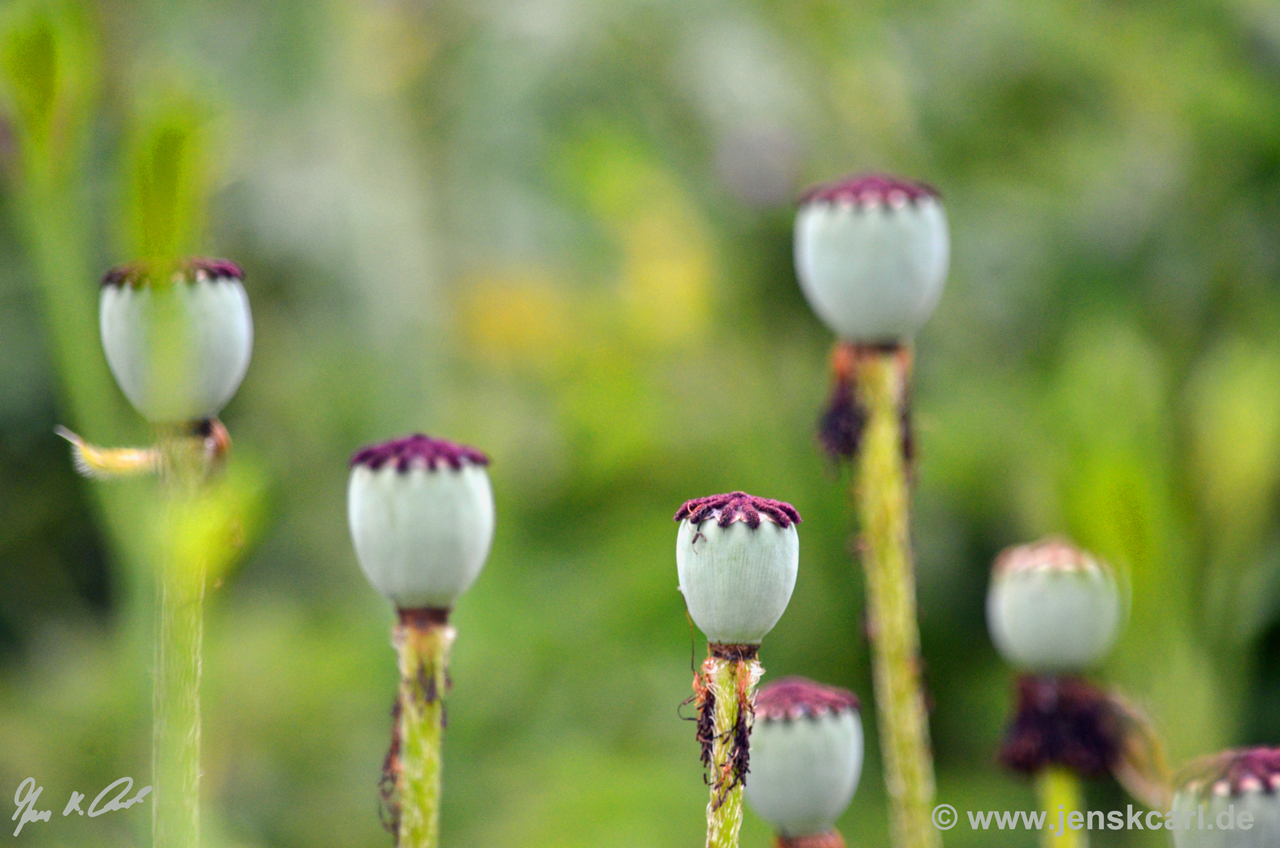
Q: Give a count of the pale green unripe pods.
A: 7